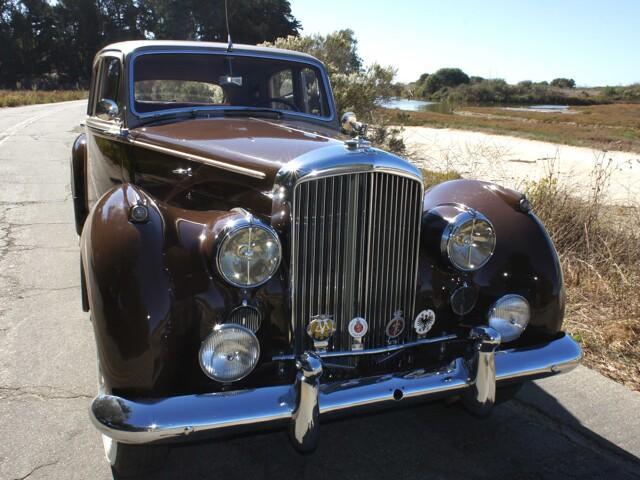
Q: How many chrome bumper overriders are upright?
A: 2